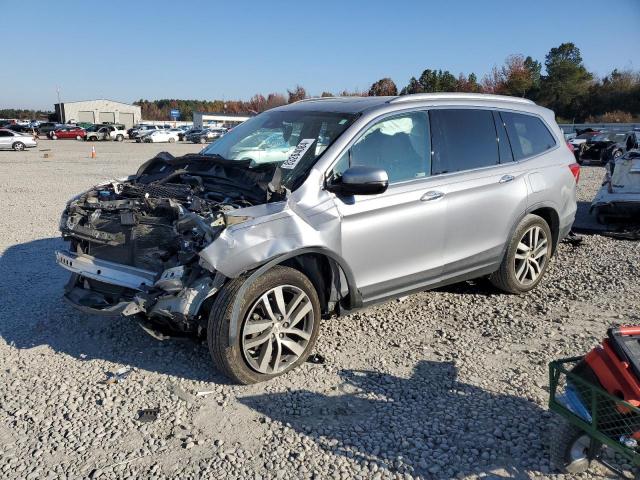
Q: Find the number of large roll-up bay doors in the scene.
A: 3